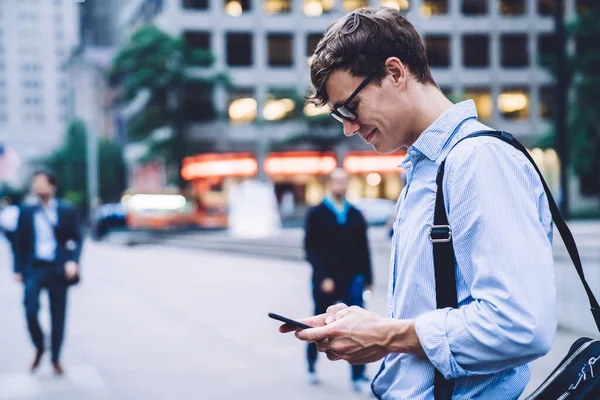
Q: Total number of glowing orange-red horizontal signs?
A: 3